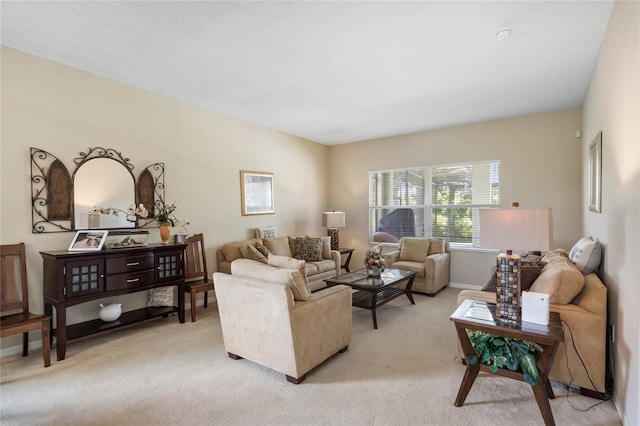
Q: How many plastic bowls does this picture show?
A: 0